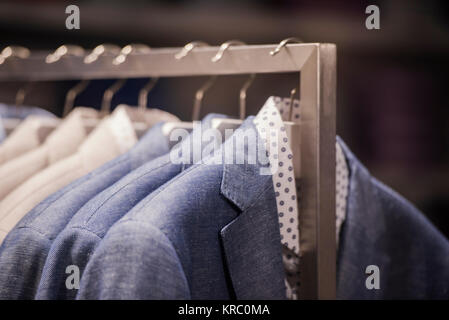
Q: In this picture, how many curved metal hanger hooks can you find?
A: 7